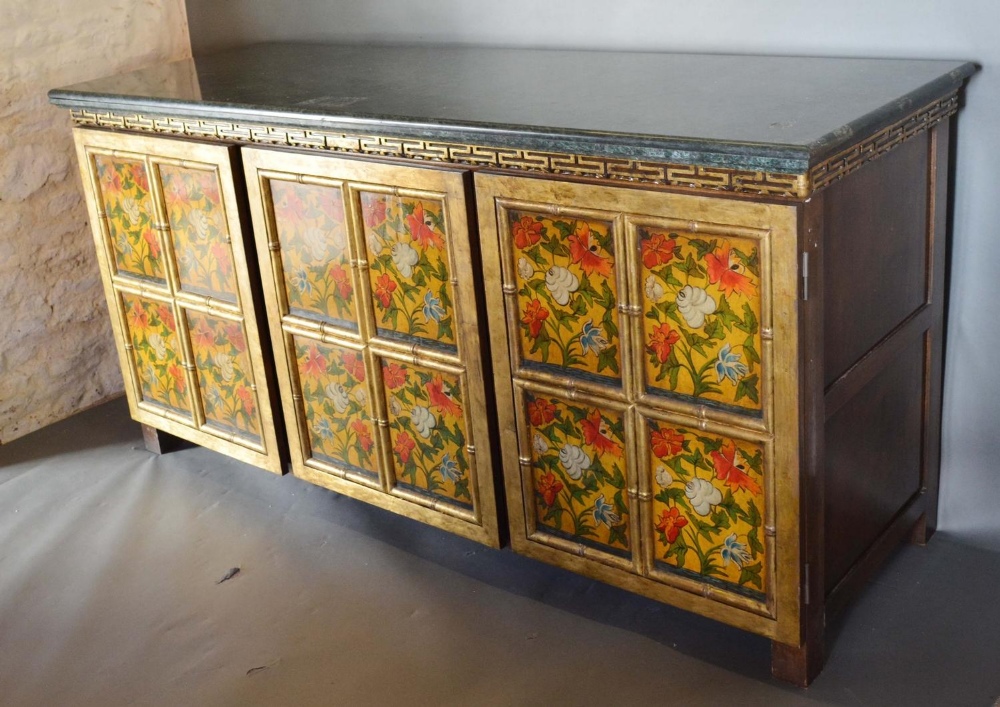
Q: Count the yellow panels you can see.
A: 12